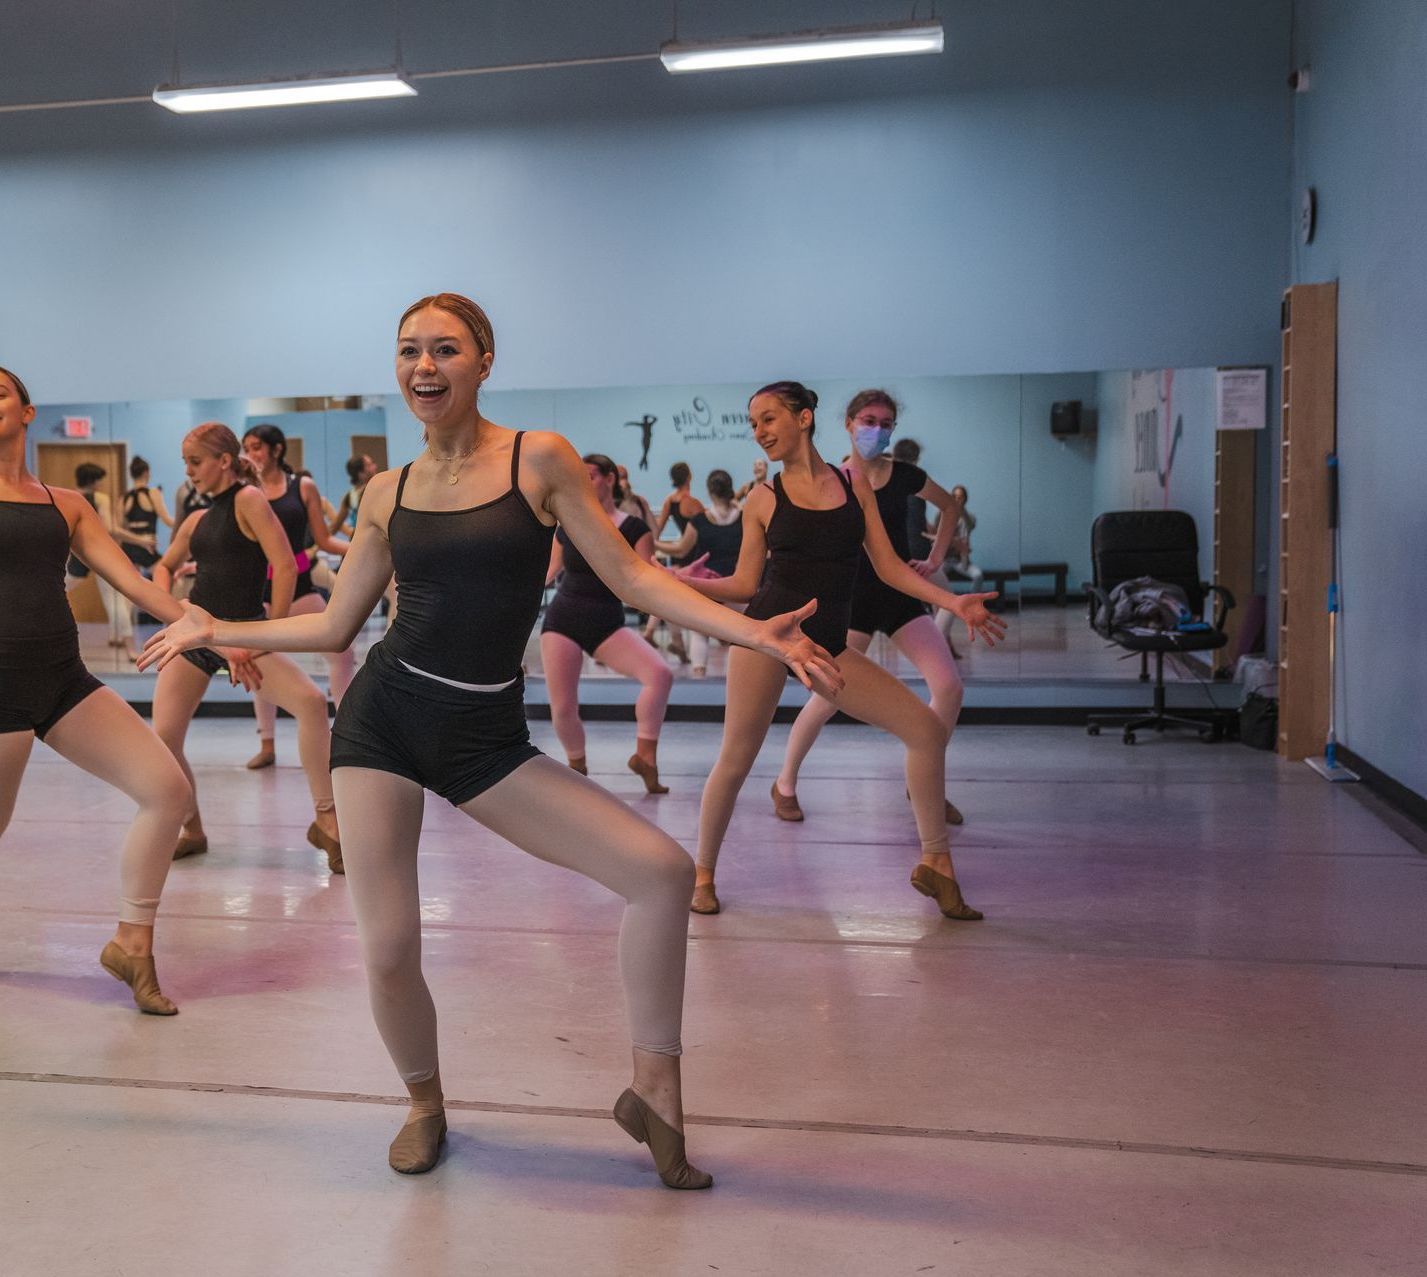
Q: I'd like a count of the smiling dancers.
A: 3